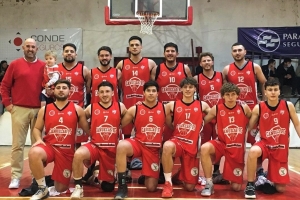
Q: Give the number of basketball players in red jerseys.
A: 12